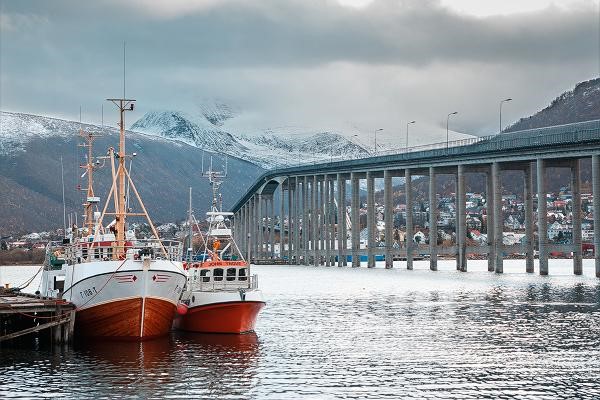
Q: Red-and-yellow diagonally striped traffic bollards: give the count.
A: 0